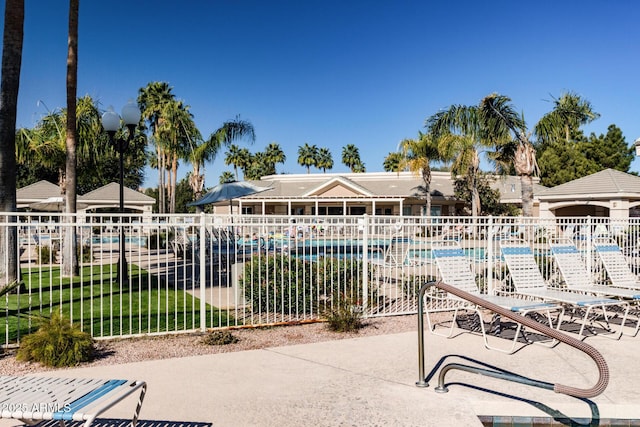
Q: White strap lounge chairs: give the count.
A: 5